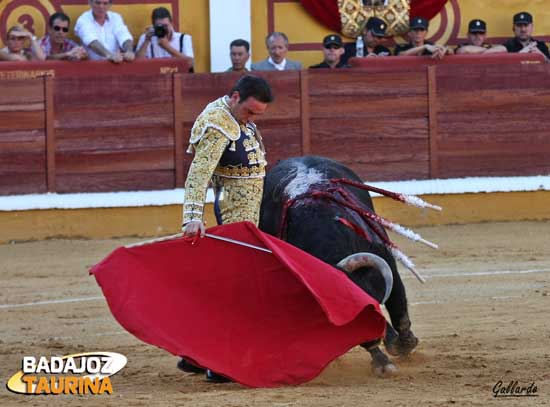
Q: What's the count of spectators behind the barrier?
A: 11